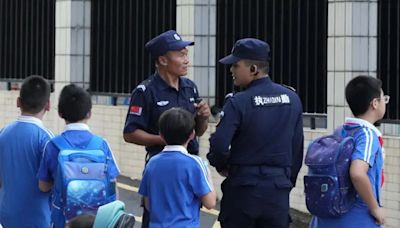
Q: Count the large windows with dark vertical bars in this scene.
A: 4